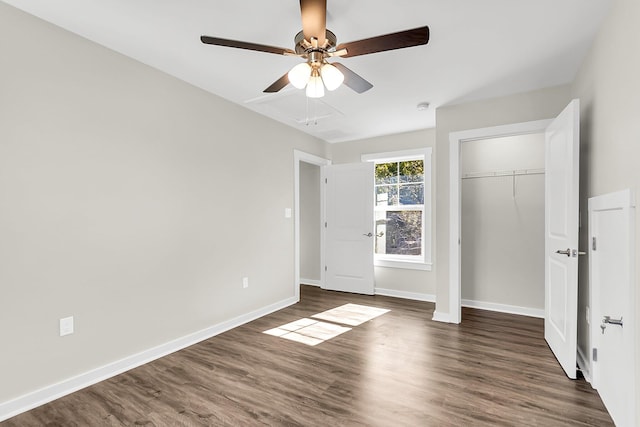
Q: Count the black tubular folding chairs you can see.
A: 0